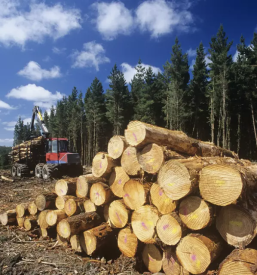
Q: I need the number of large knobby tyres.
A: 4